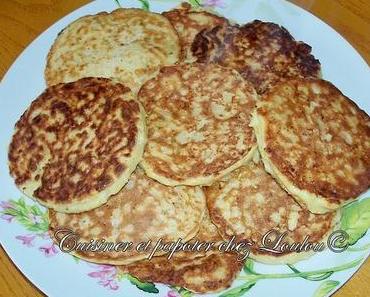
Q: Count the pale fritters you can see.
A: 1